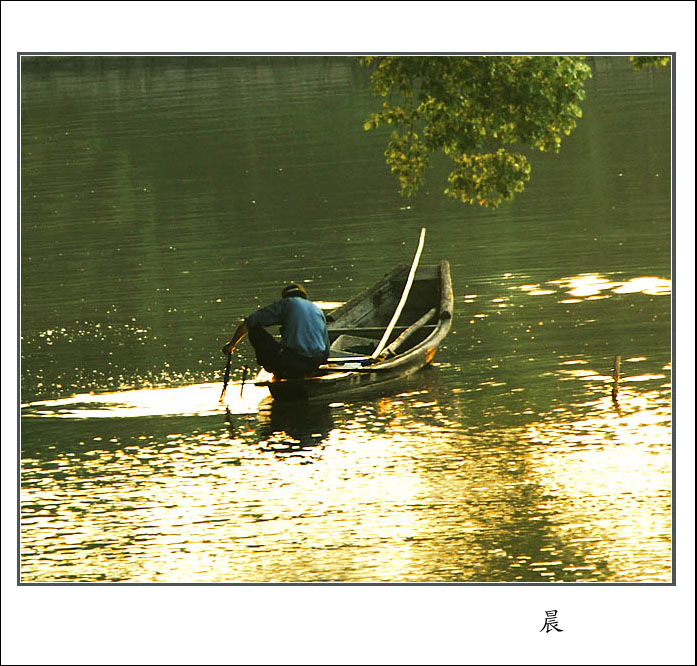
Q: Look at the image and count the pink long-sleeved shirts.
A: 0